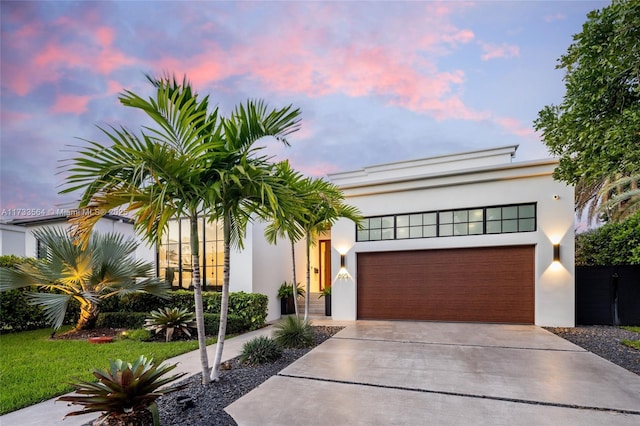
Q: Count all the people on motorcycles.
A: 0